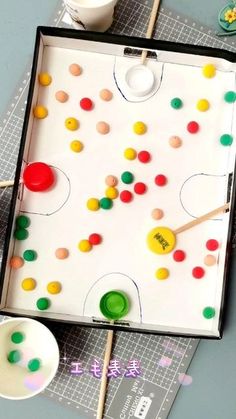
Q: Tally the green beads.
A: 13